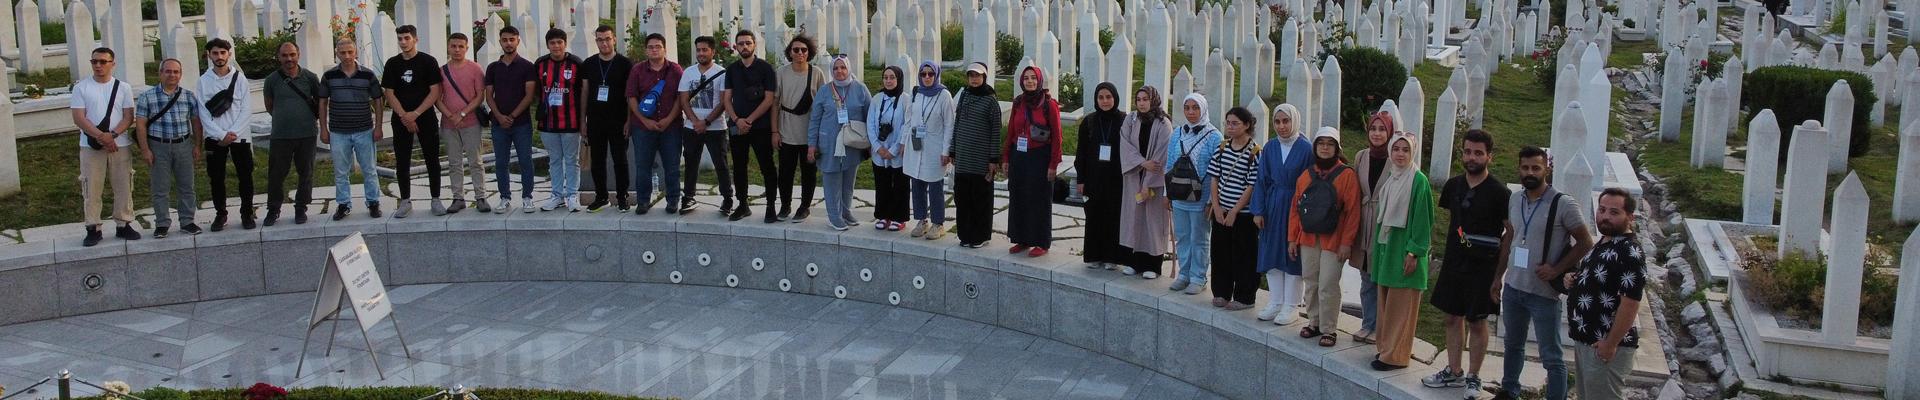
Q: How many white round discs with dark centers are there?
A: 11